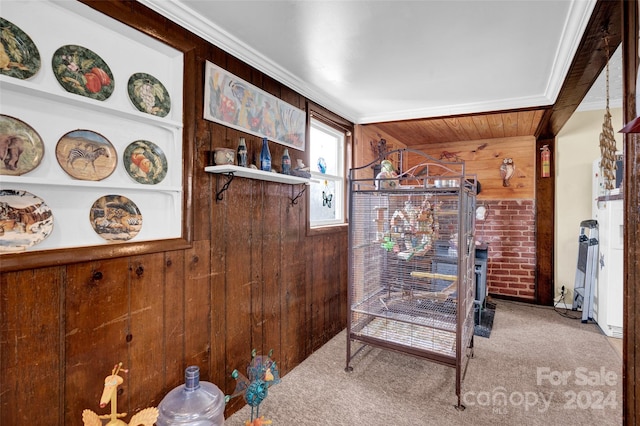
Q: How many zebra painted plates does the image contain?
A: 1